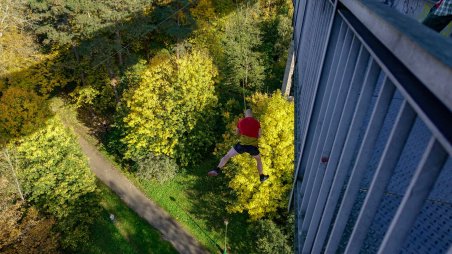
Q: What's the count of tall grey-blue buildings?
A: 1